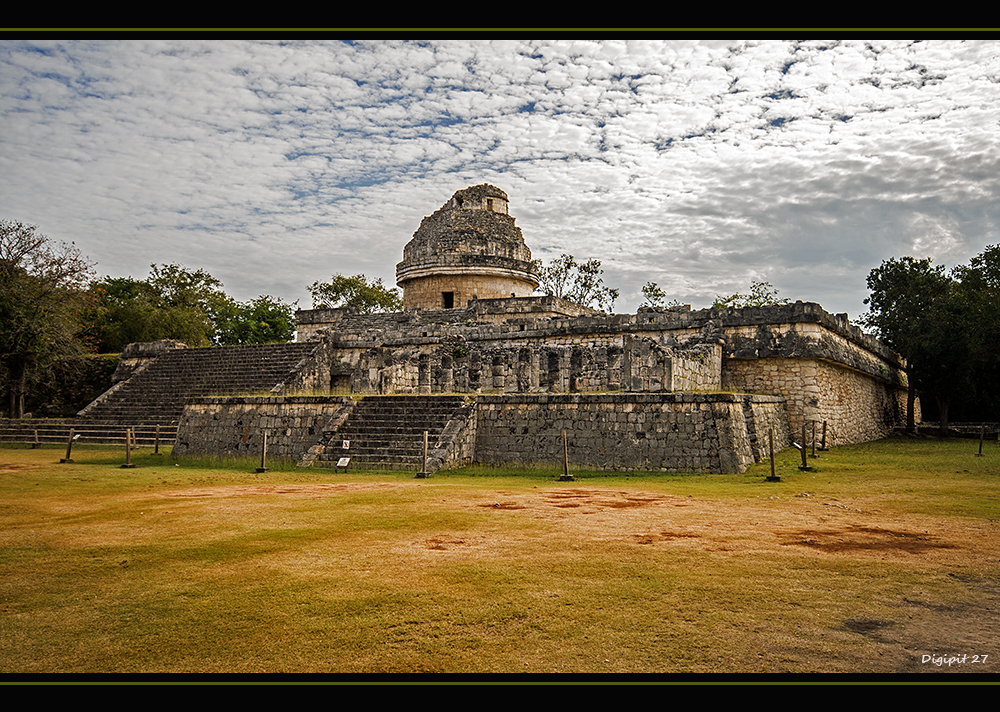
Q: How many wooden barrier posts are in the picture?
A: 13